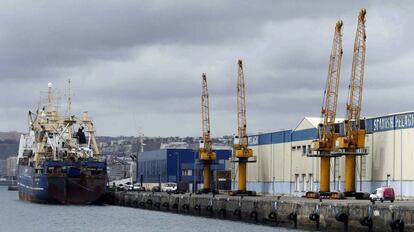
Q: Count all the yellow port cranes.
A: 4